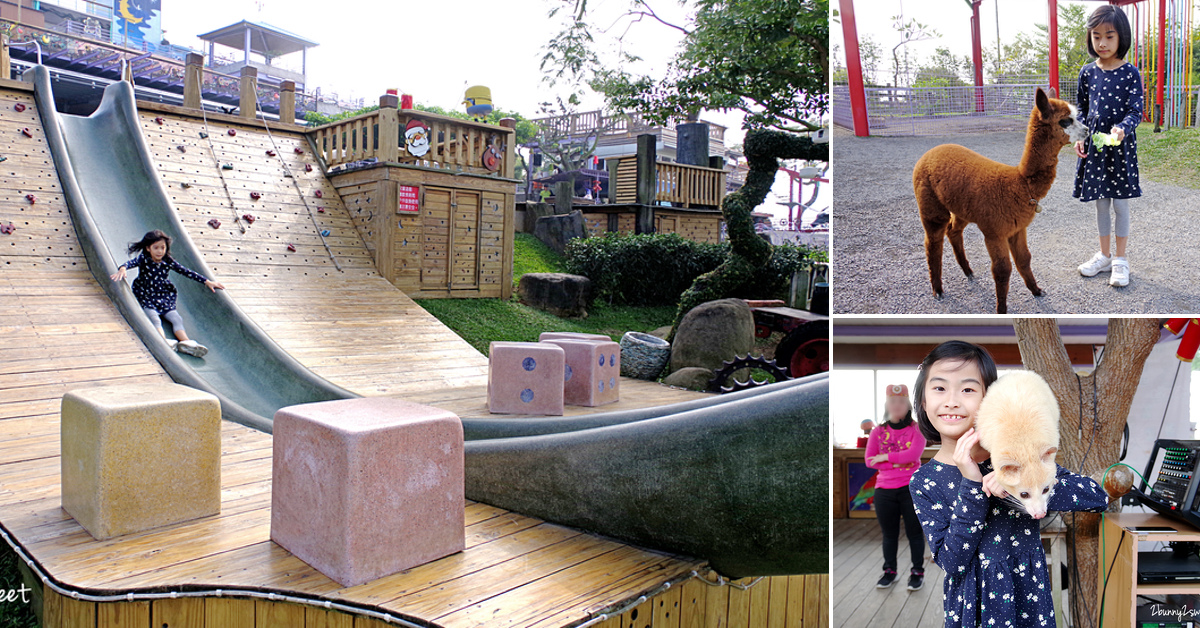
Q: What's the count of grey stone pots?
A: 1